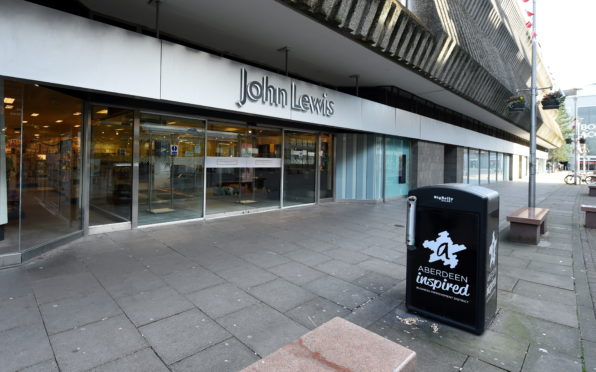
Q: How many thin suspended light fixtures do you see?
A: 3